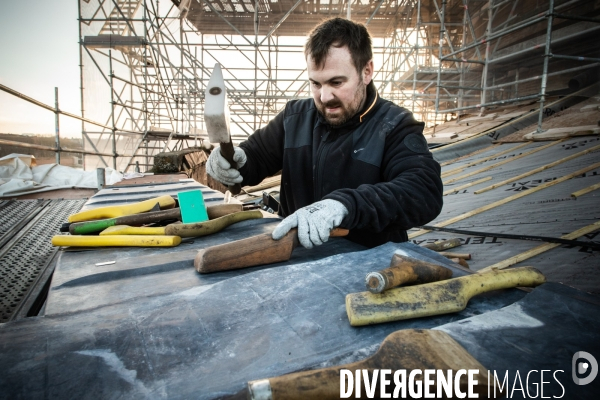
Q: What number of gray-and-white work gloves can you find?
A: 2